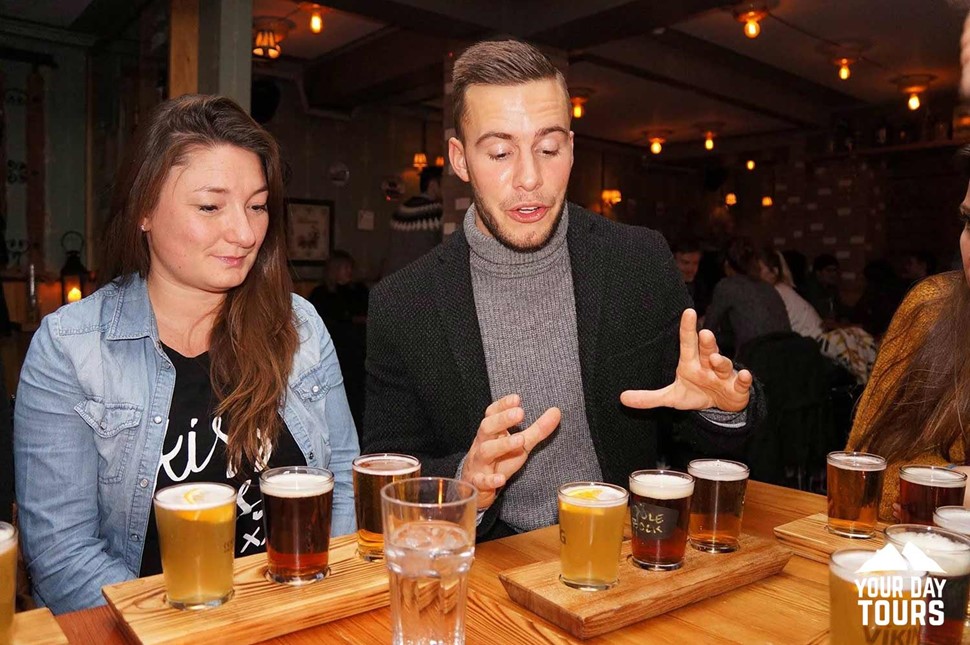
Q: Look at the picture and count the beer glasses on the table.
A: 12